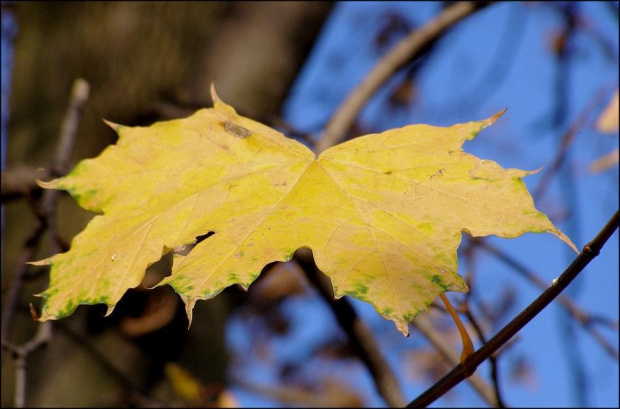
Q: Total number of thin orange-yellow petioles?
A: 1